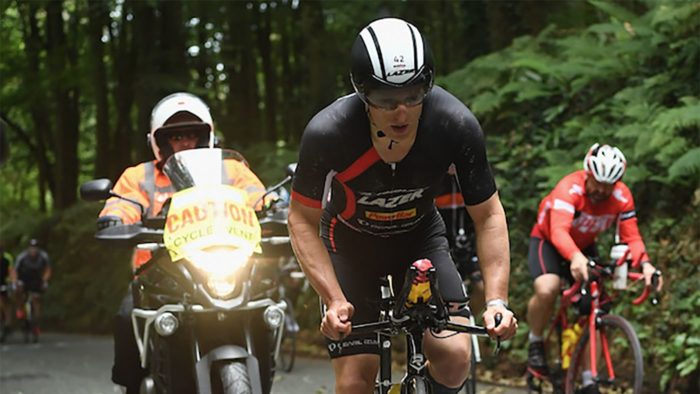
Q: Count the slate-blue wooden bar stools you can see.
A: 0